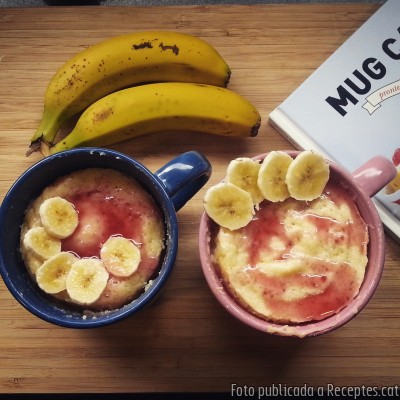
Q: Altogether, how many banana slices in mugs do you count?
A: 9